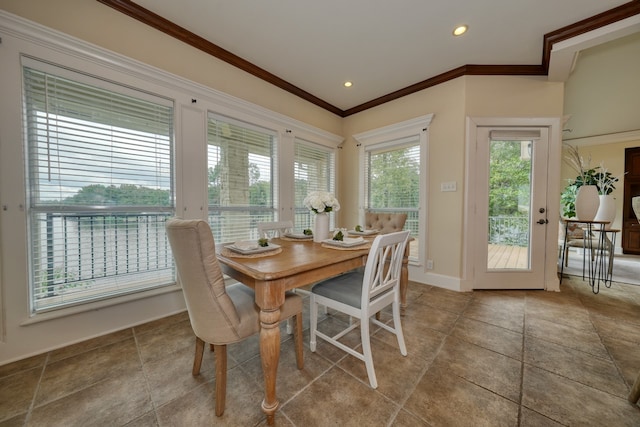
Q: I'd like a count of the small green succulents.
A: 4